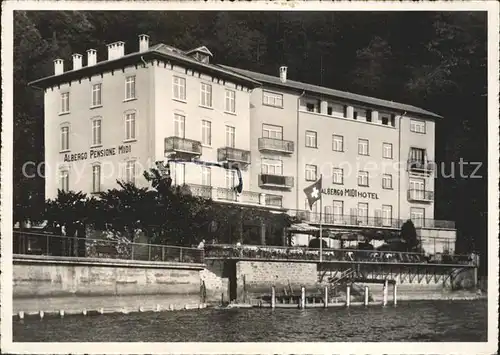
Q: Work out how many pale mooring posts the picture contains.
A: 7